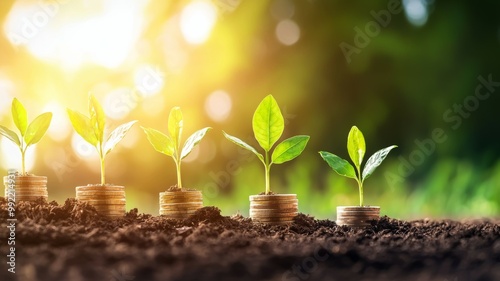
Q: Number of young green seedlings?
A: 5